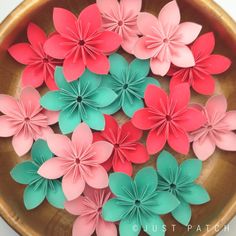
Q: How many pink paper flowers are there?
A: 6